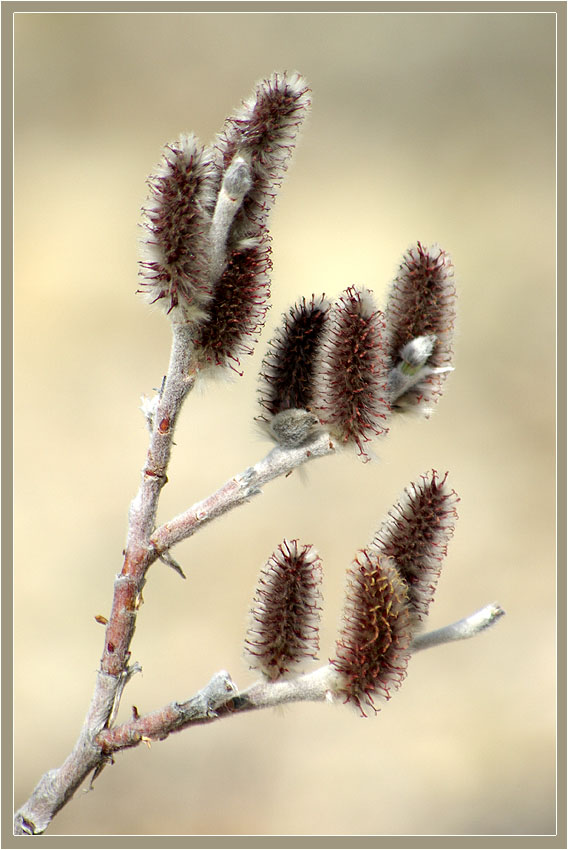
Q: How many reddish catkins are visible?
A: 9